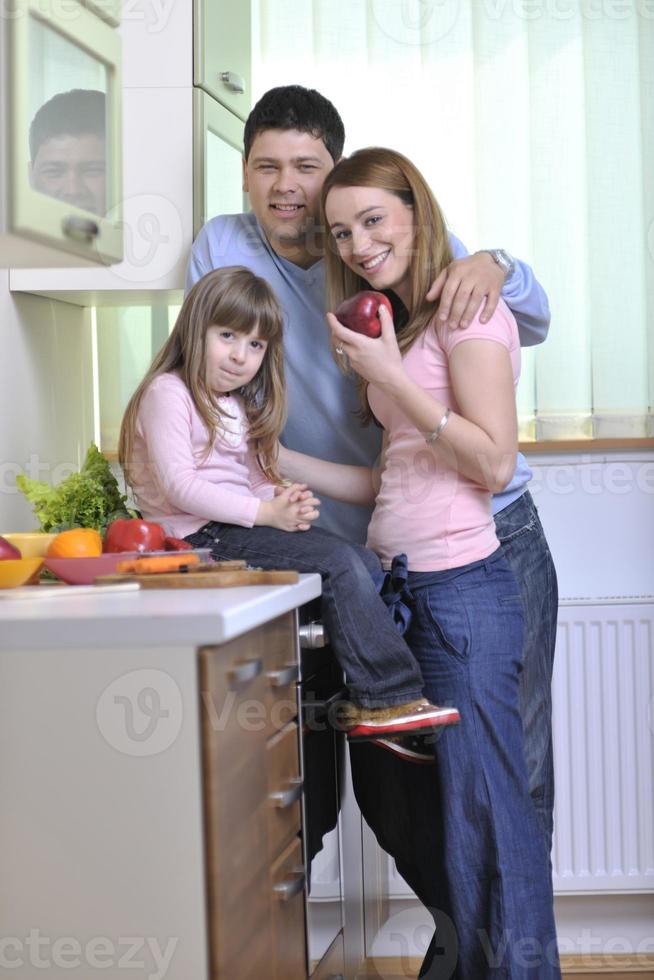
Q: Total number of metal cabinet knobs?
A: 6